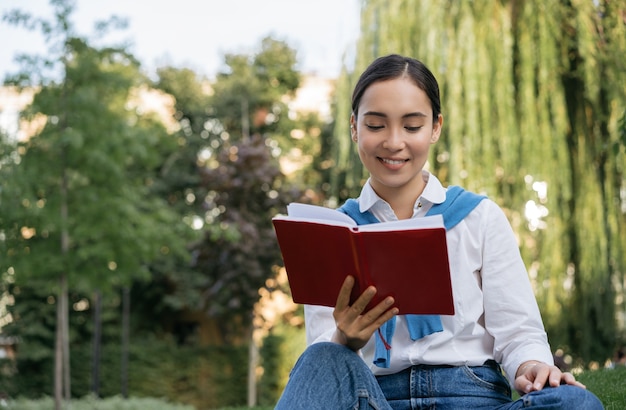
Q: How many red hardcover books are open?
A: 1